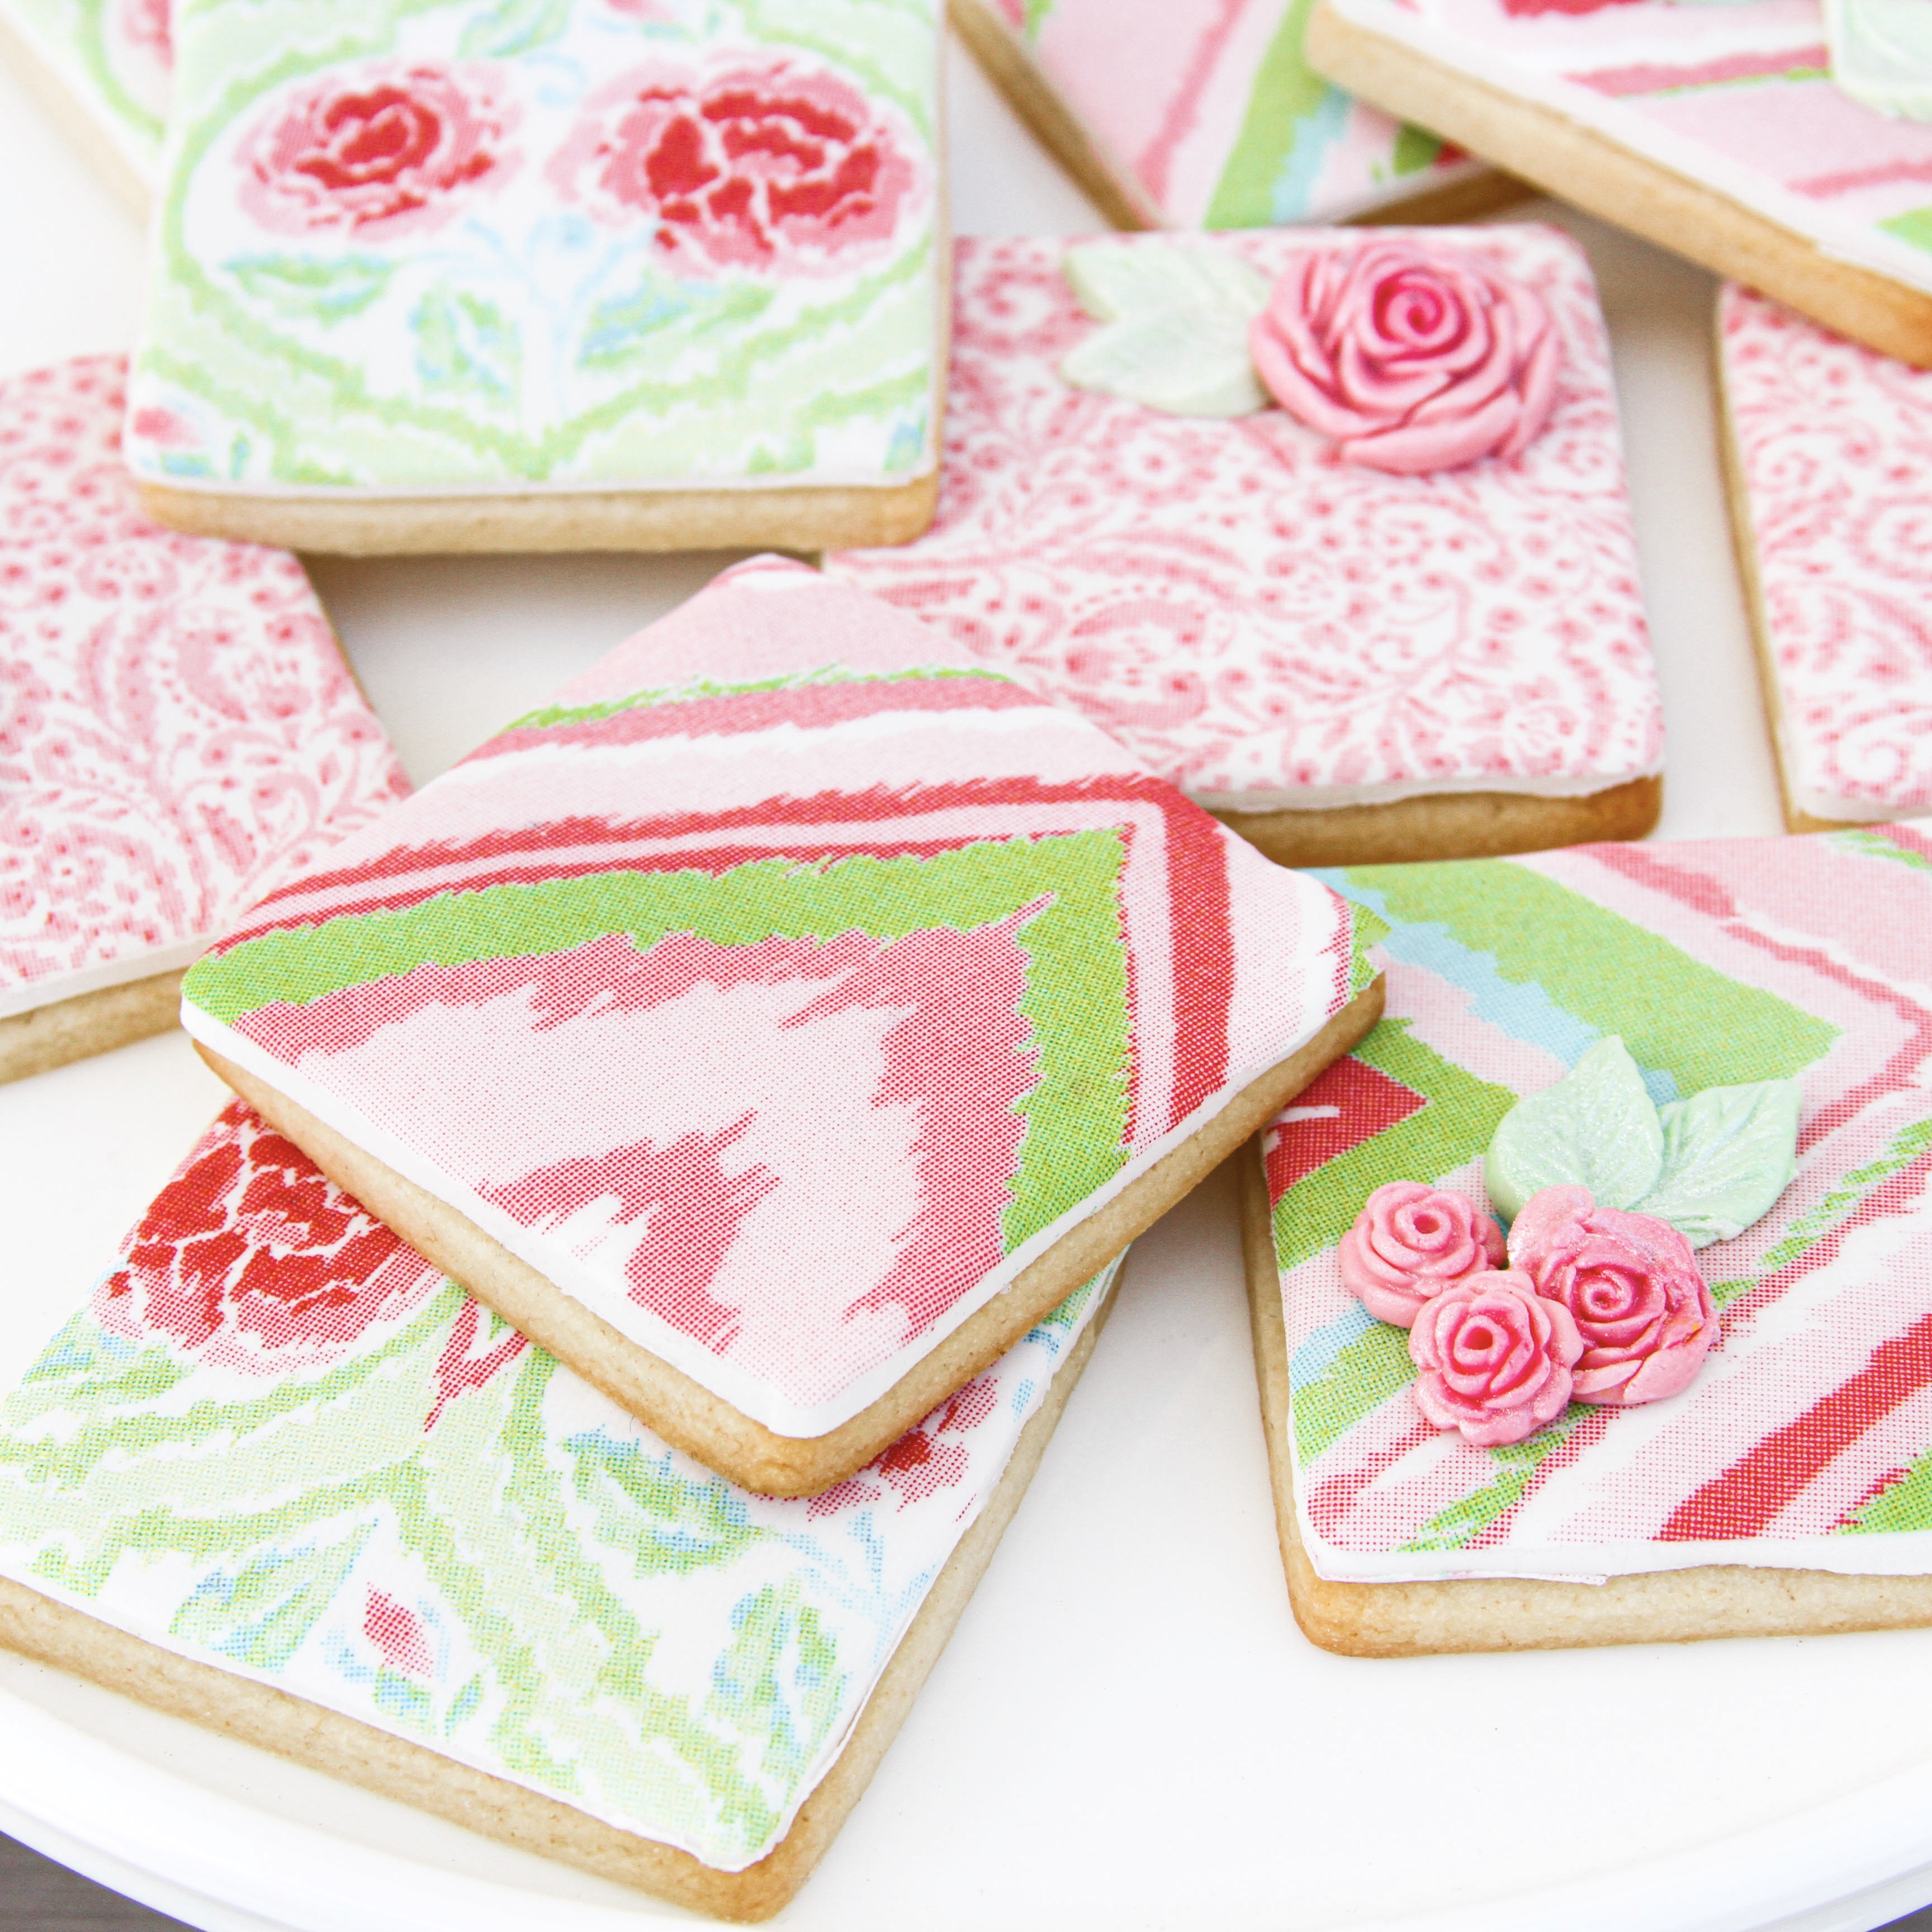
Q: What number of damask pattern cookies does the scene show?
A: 3